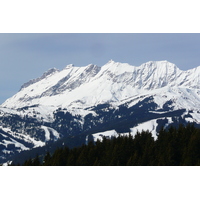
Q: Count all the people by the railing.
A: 0